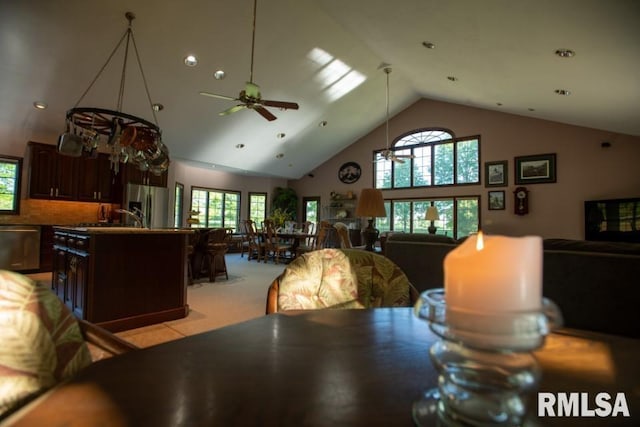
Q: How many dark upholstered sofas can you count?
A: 1